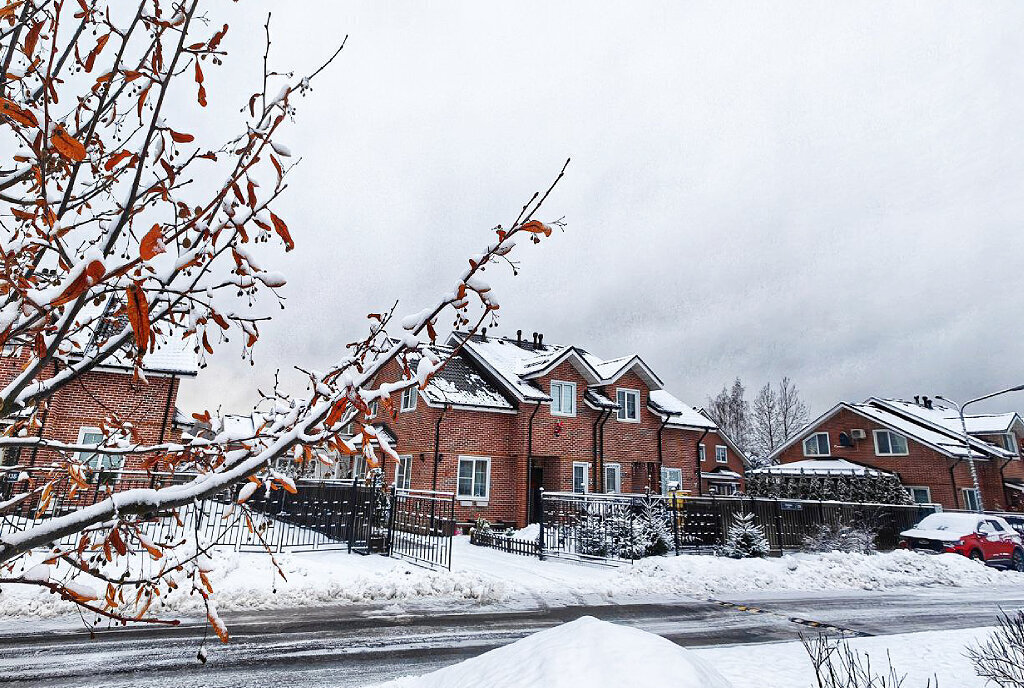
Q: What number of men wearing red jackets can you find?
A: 0